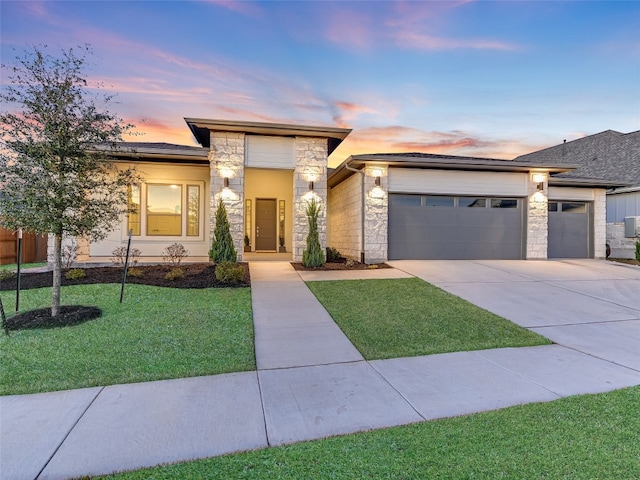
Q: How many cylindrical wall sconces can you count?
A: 4